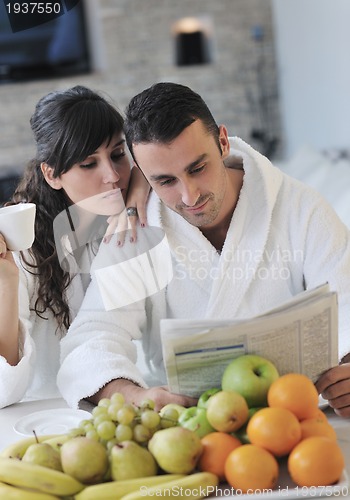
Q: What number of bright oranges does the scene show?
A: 6